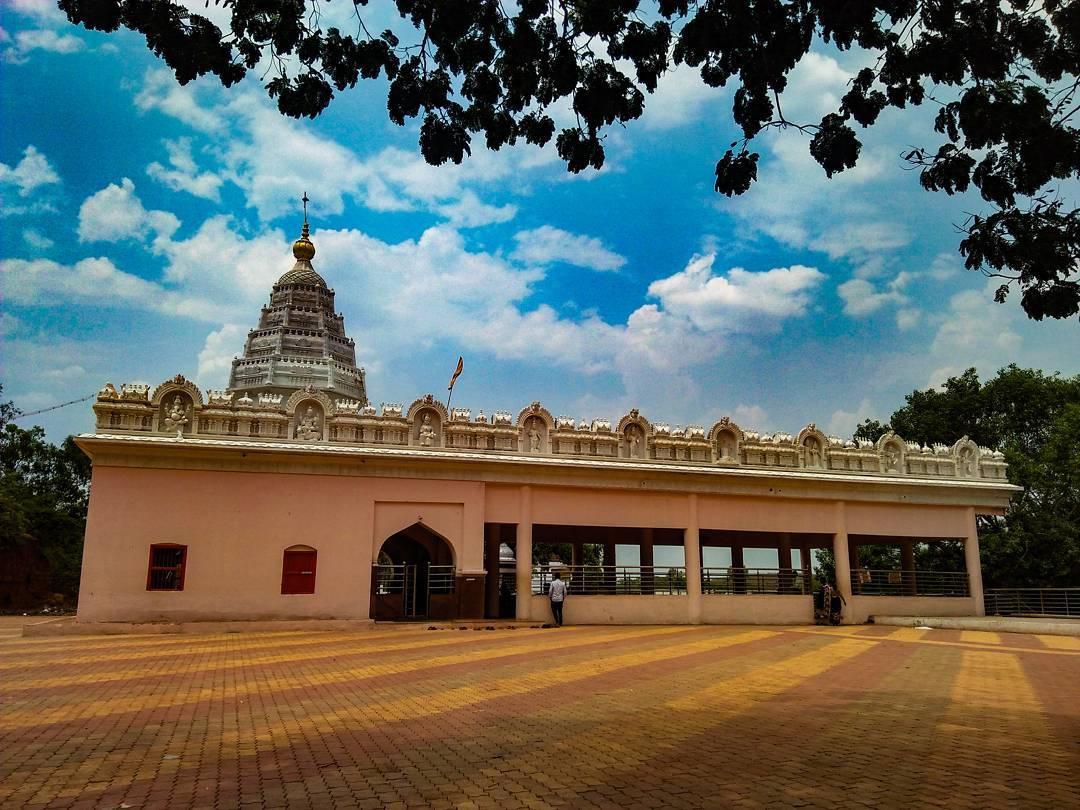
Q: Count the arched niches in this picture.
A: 9